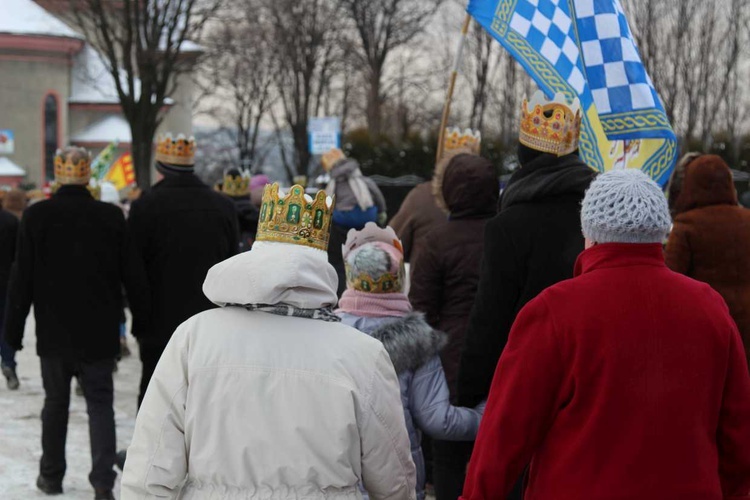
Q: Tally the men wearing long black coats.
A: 3